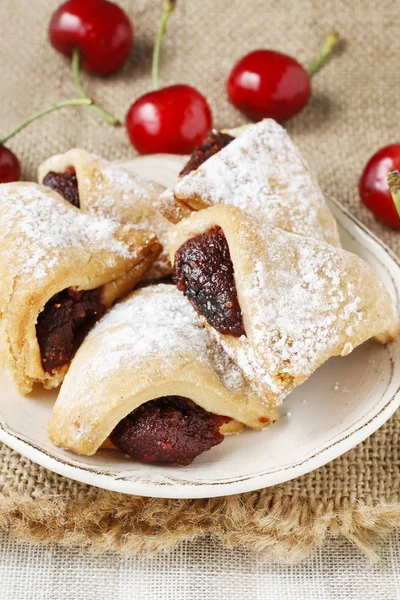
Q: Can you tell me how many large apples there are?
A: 0